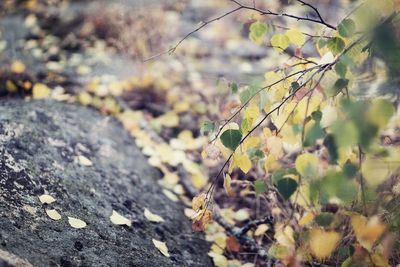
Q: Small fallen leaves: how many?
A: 7